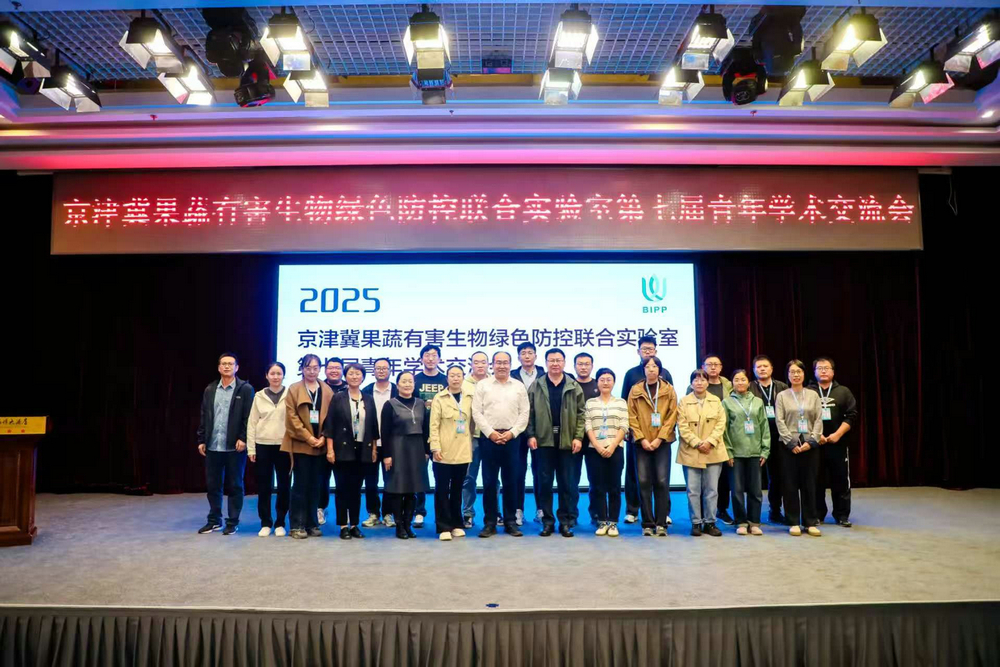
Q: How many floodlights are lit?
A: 15